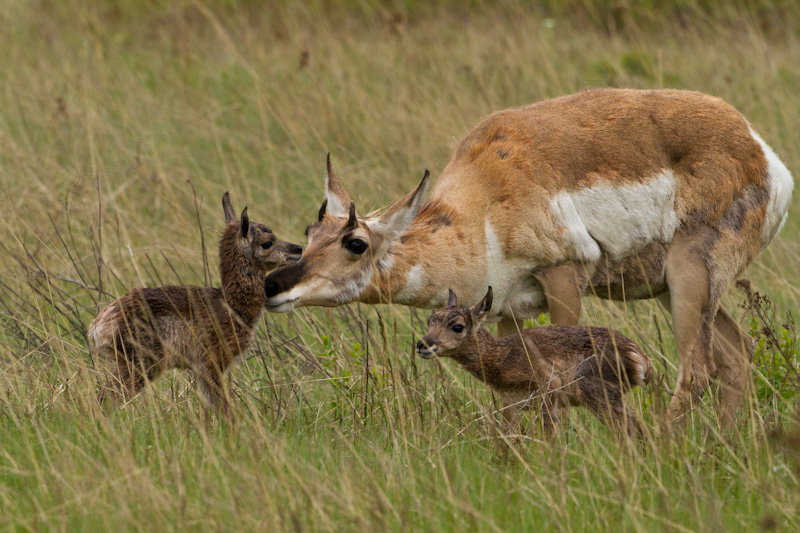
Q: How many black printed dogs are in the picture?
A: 0